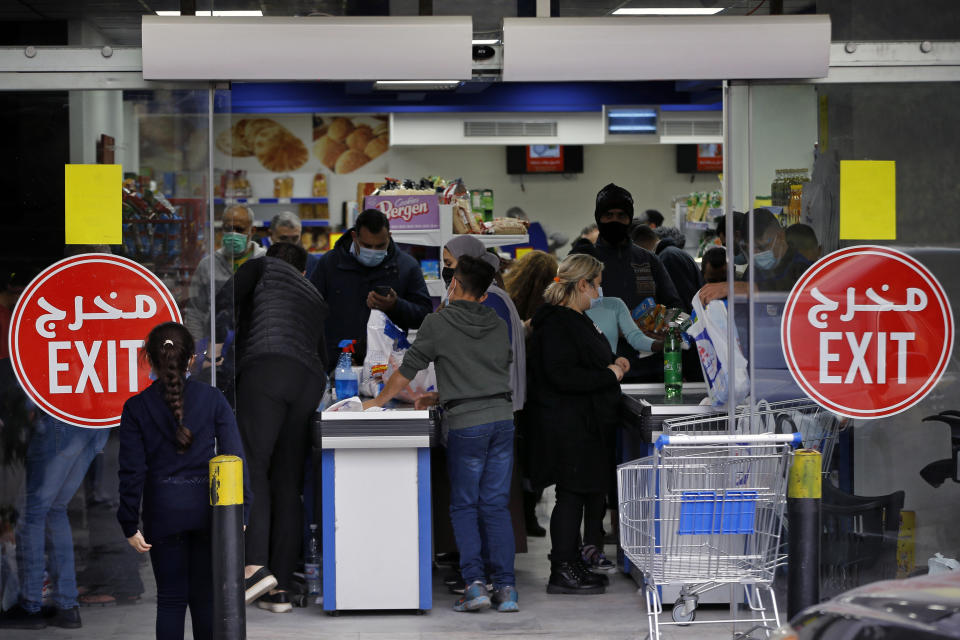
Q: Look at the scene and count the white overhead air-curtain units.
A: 2